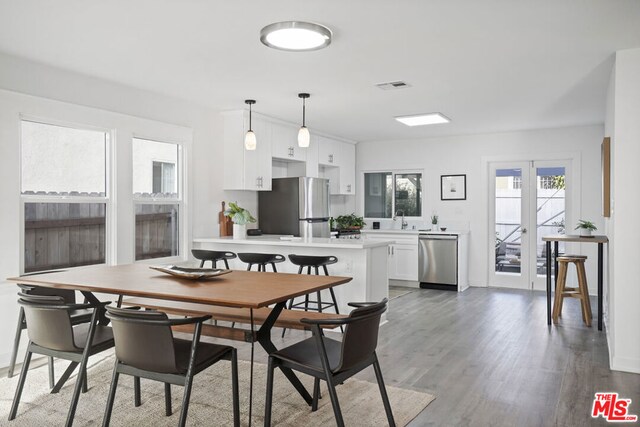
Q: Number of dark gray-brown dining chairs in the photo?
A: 4